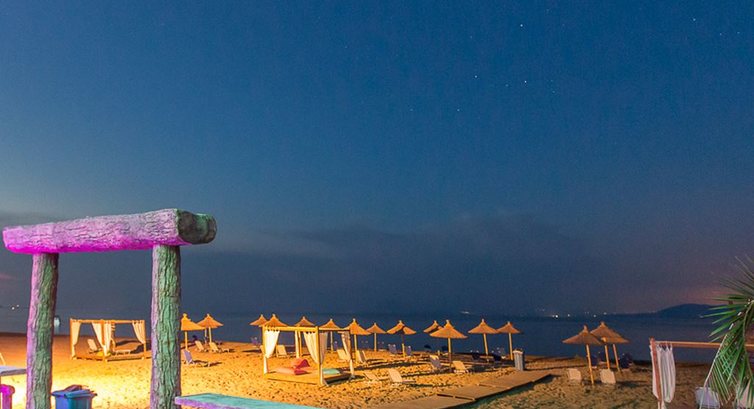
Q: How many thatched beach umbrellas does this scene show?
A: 15